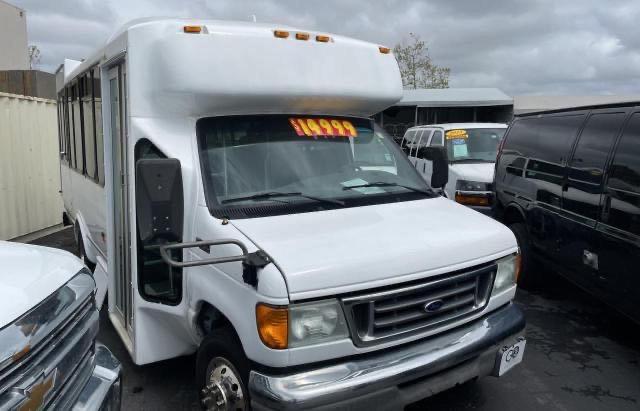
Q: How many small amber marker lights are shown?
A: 5